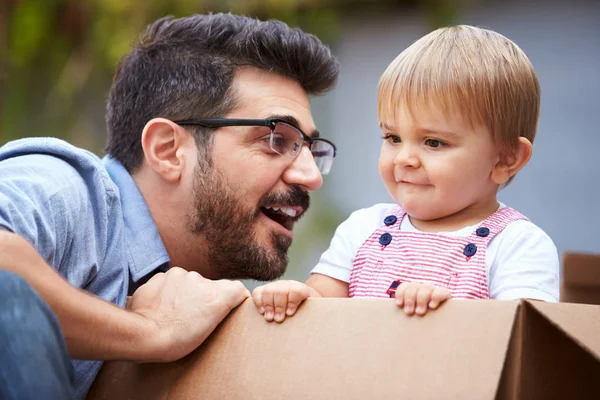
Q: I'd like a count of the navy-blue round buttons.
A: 4